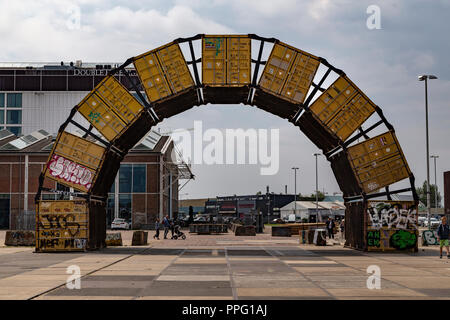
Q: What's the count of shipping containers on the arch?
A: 9